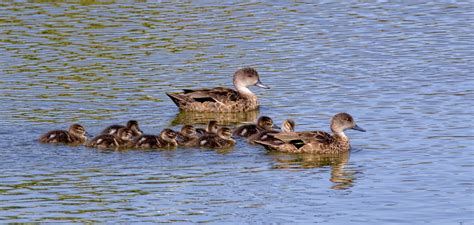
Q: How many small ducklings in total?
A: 9